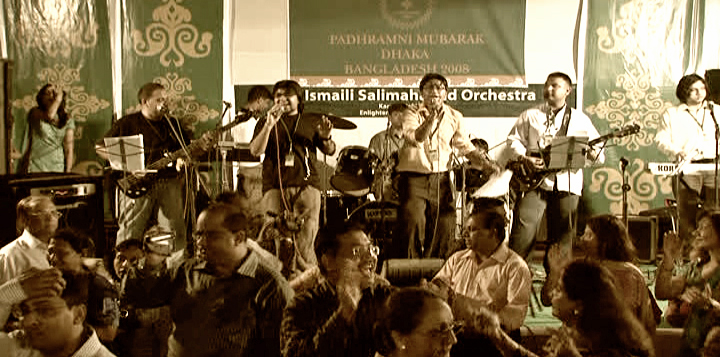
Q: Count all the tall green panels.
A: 3